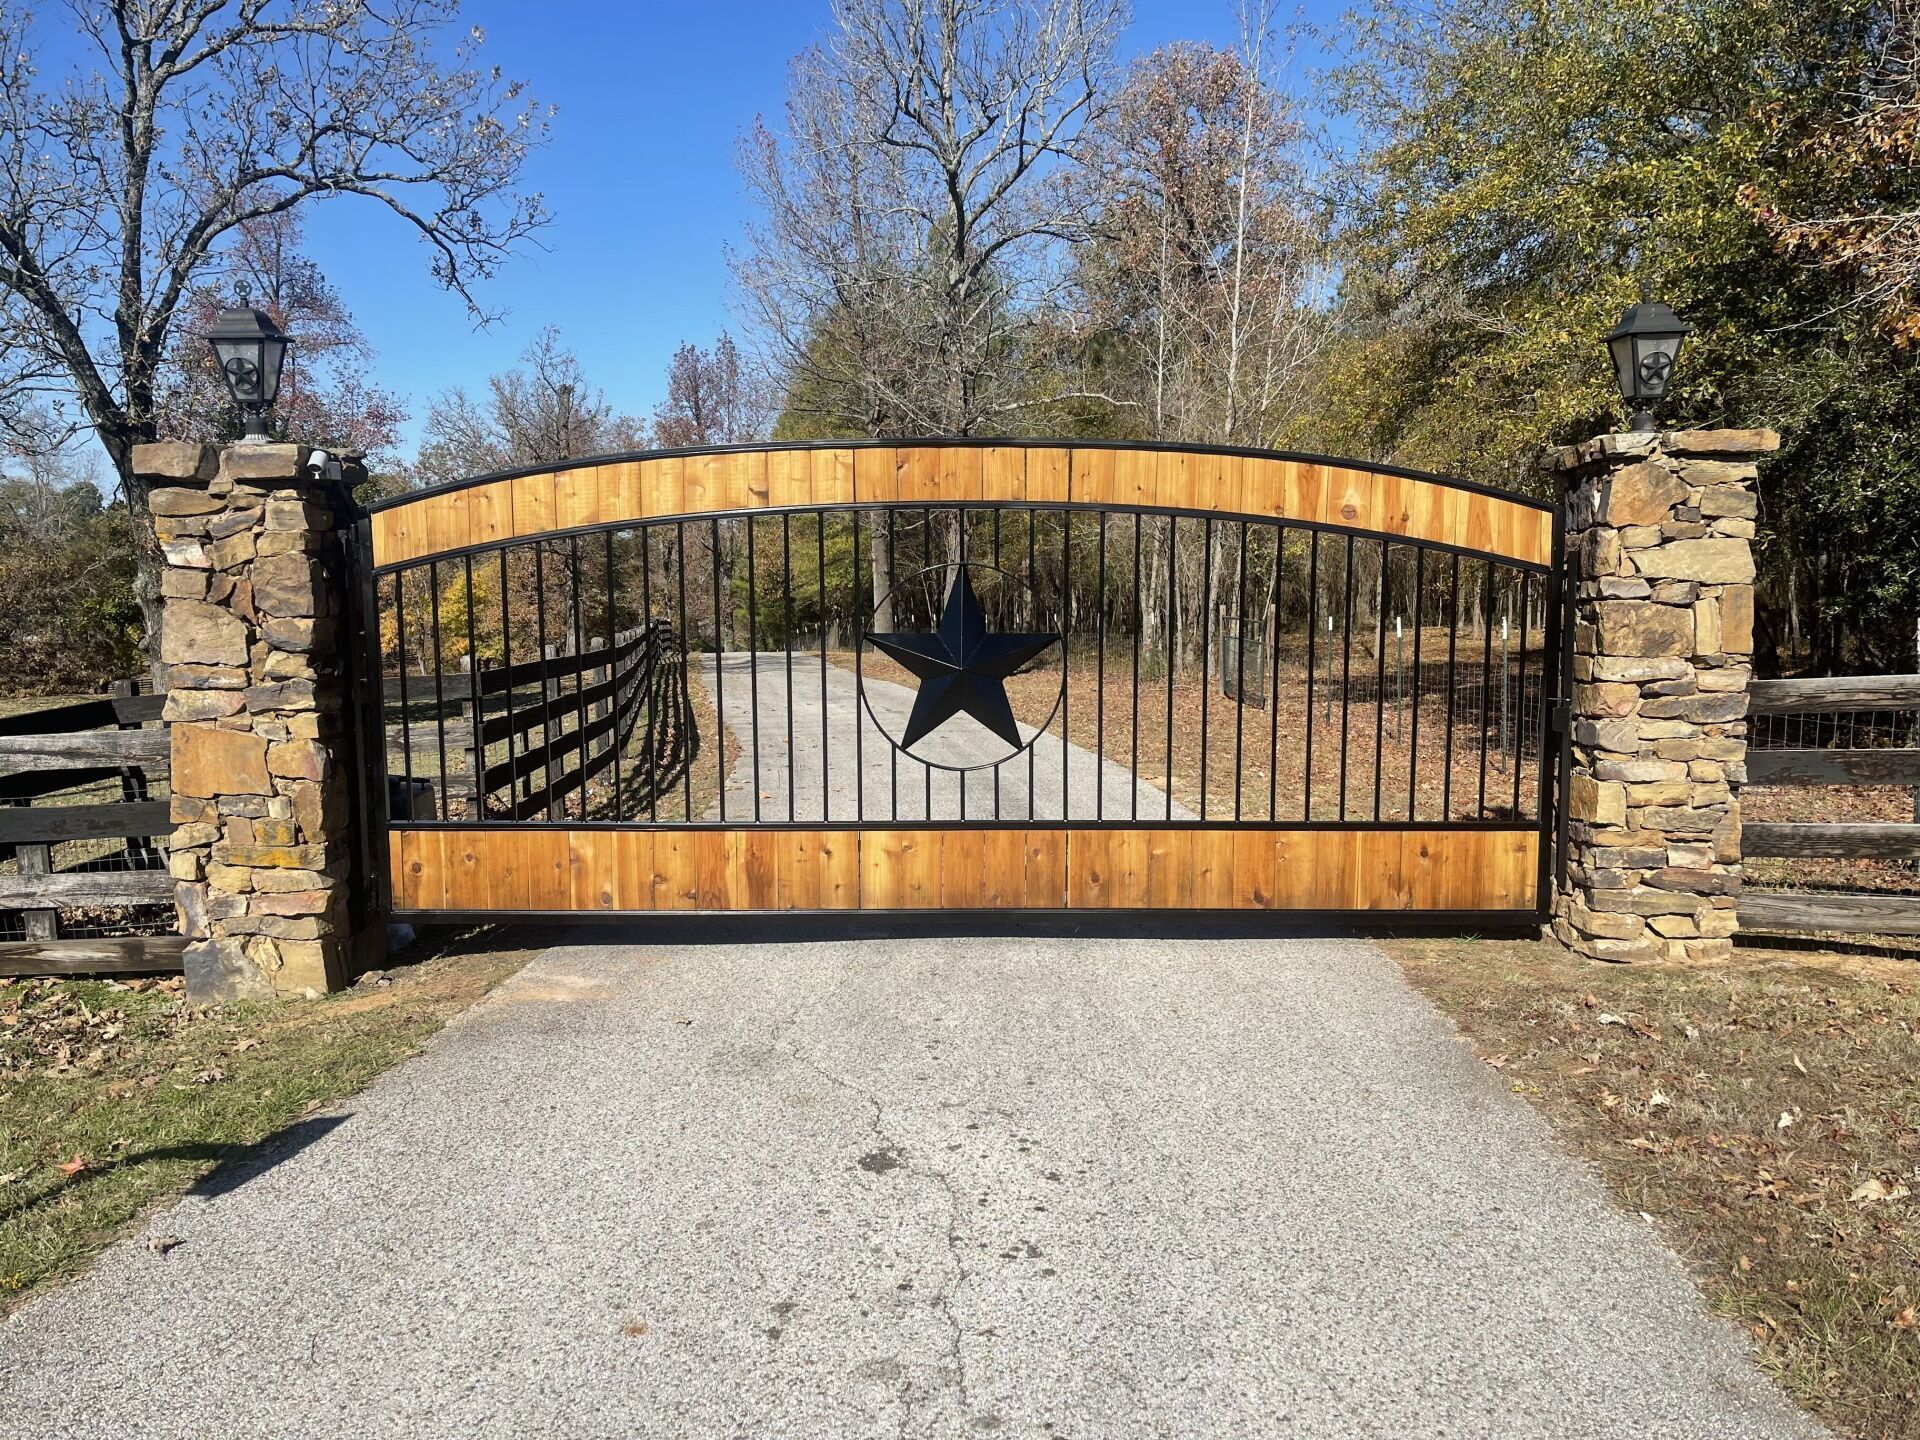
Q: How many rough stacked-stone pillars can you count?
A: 2